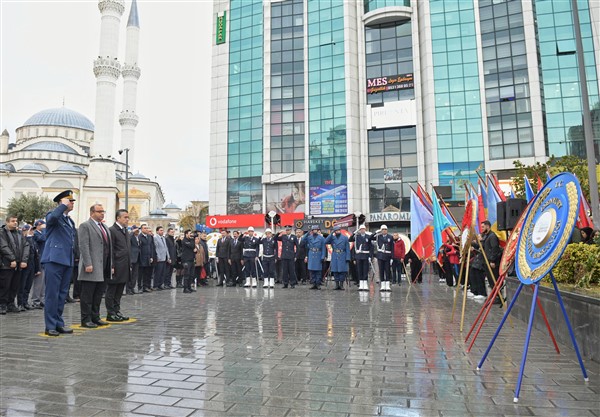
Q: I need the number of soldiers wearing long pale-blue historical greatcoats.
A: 2